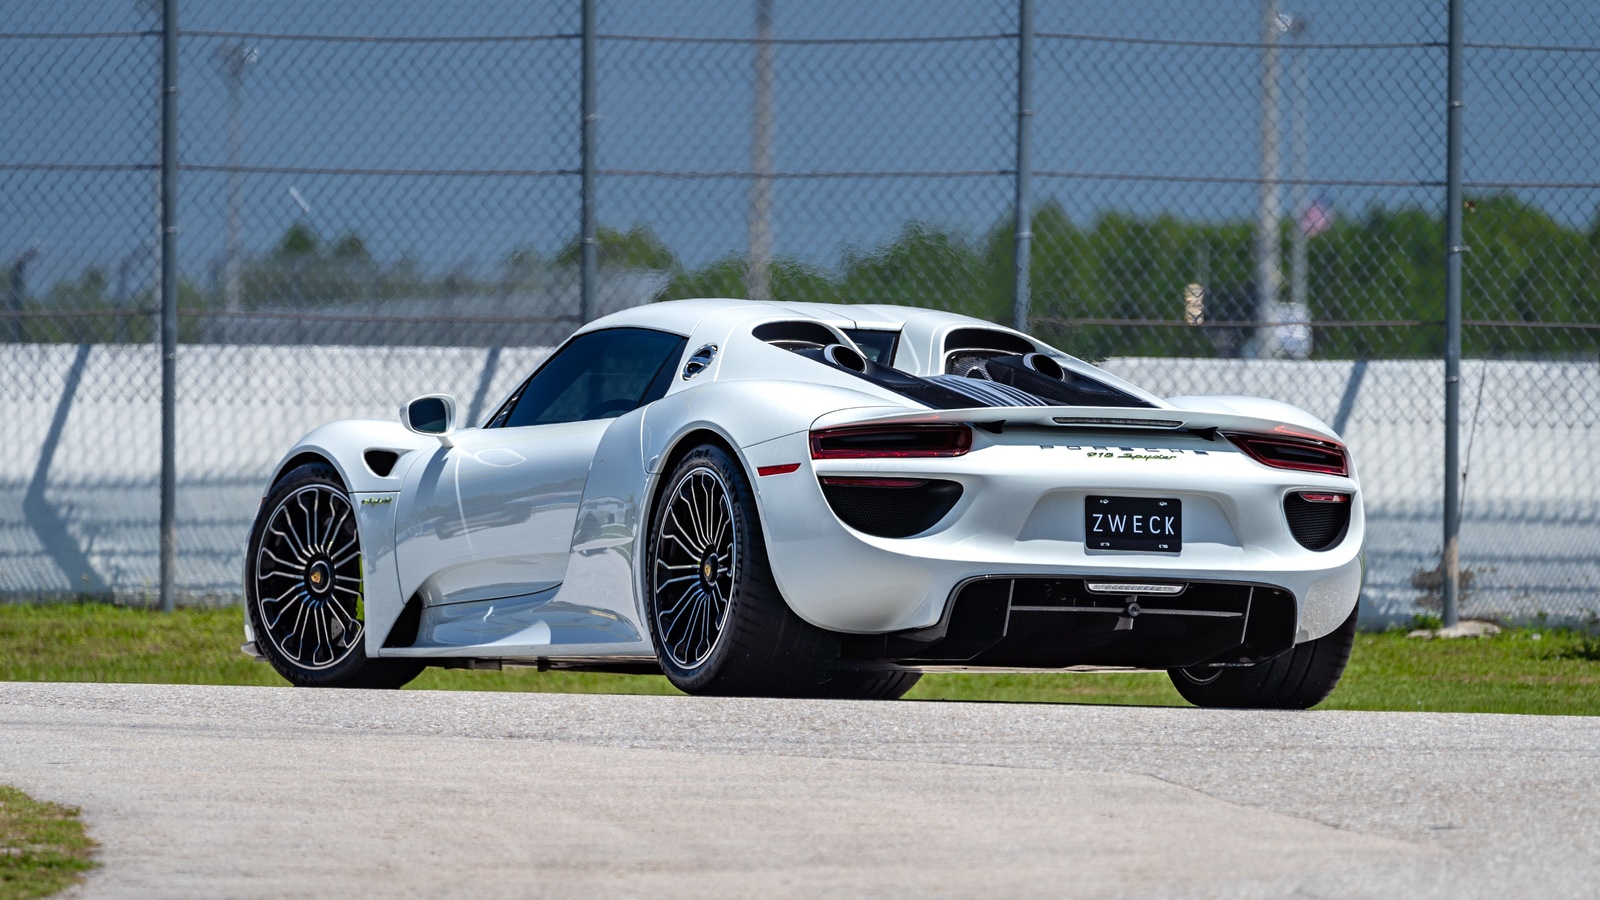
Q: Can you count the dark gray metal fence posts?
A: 4